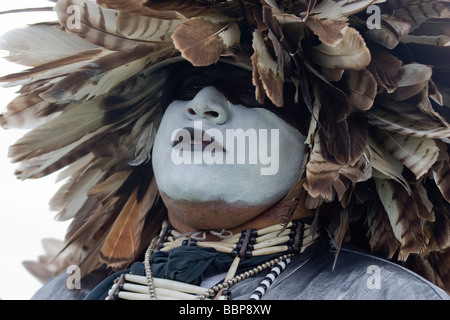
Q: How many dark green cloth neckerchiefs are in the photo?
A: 1